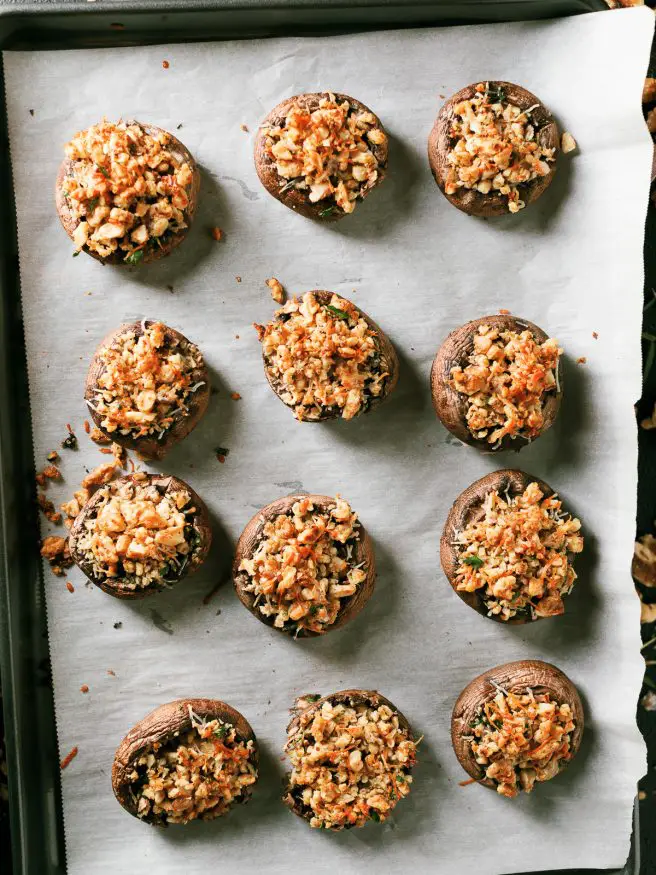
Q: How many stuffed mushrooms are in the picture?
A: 12